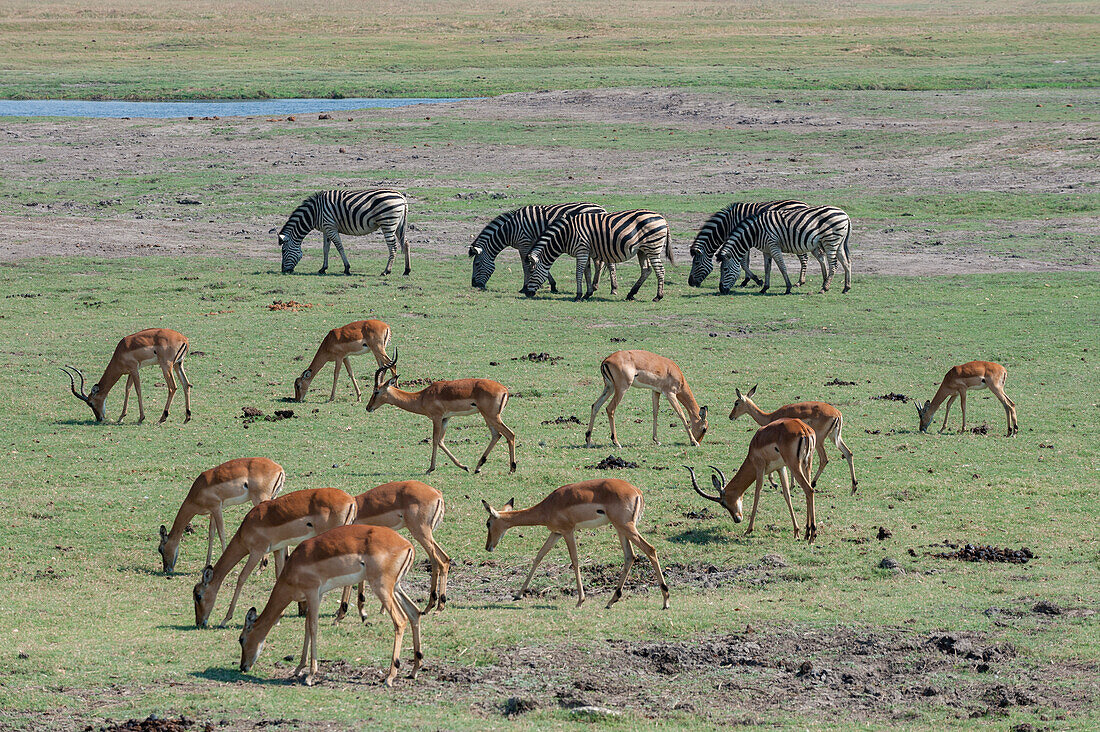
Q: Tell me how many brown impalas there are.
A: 12